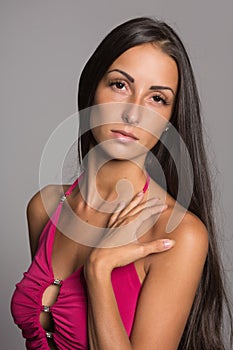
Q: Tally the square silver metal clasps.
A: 4